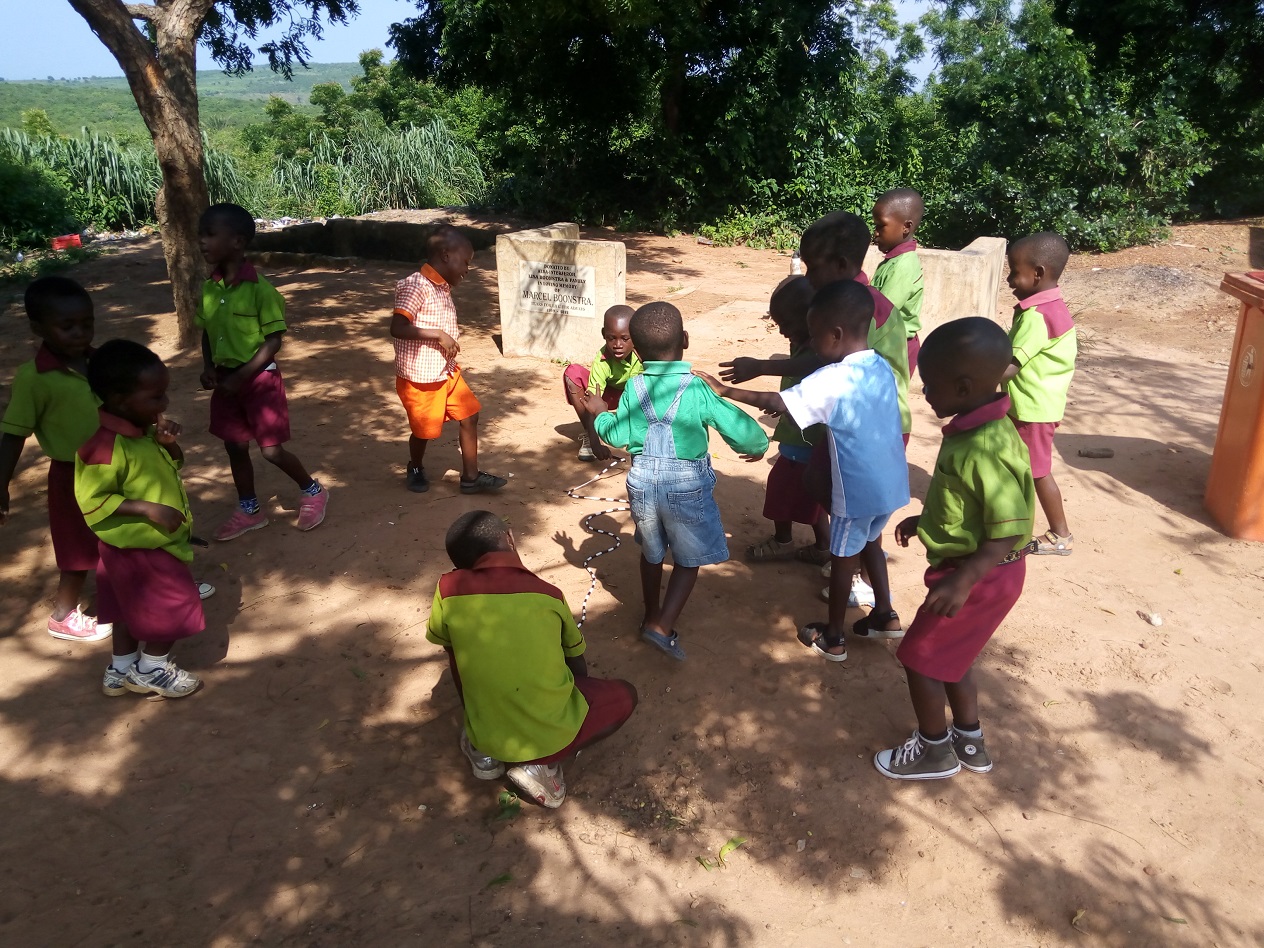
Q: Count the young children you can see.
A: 13